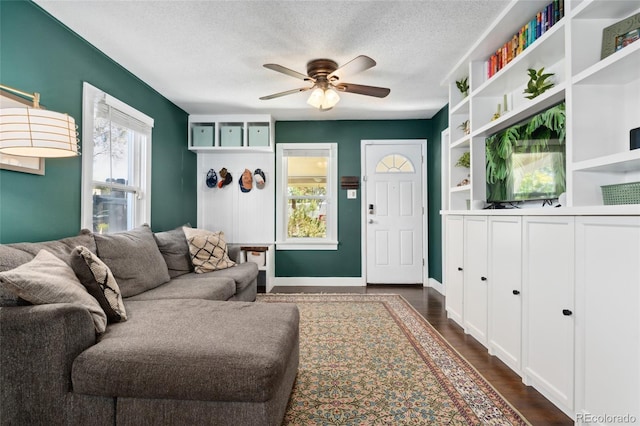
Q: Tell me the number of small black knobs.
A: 4